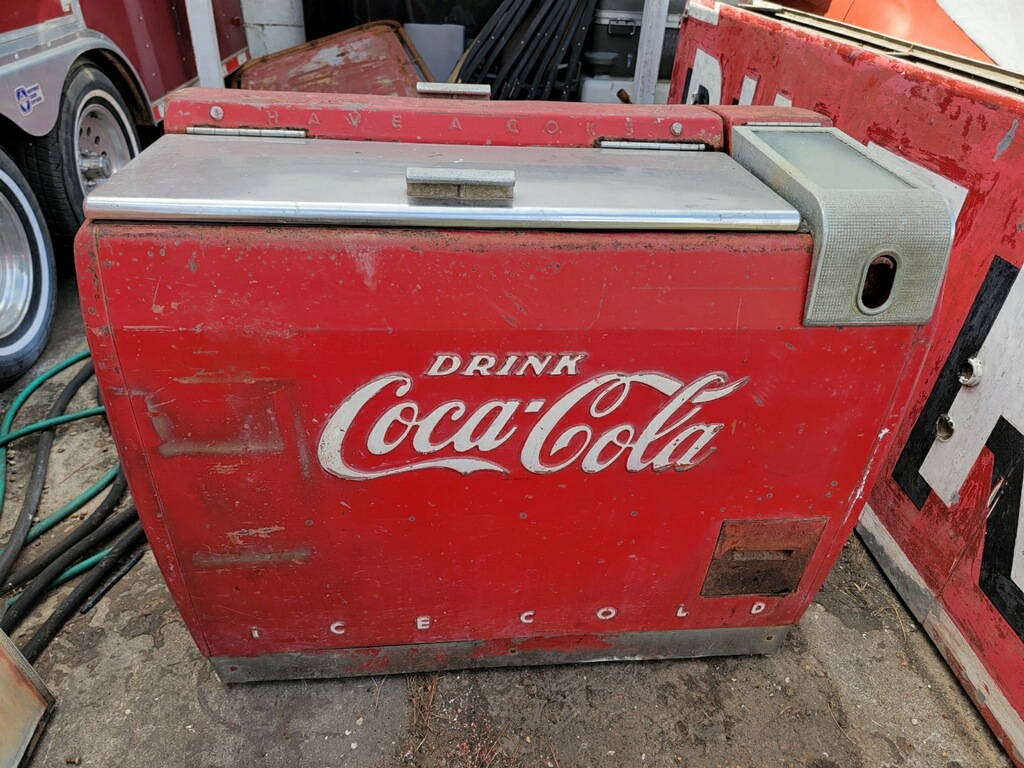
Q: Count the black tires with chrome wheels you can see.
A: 2